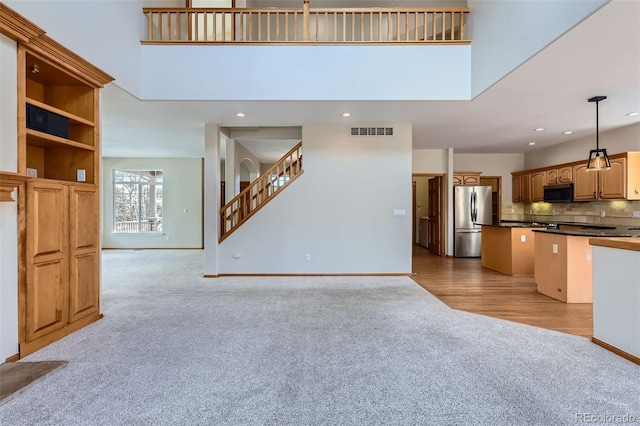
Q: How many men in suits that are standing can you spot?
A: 0